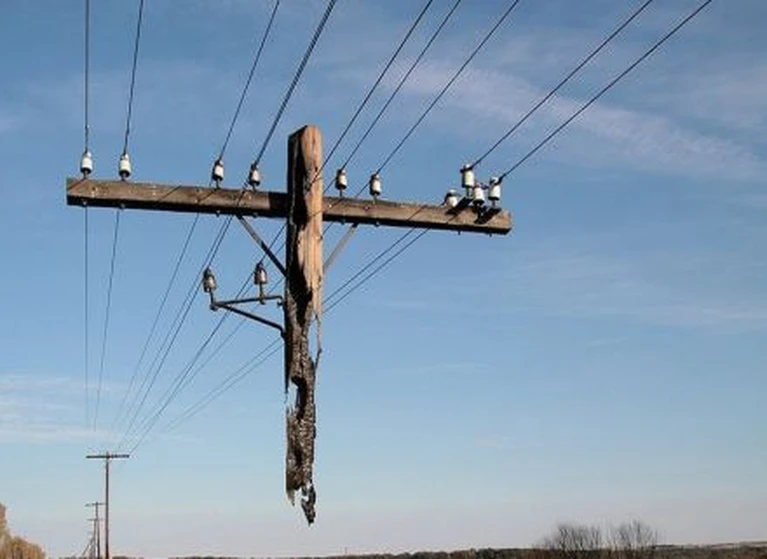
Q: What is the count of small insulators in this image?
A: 12